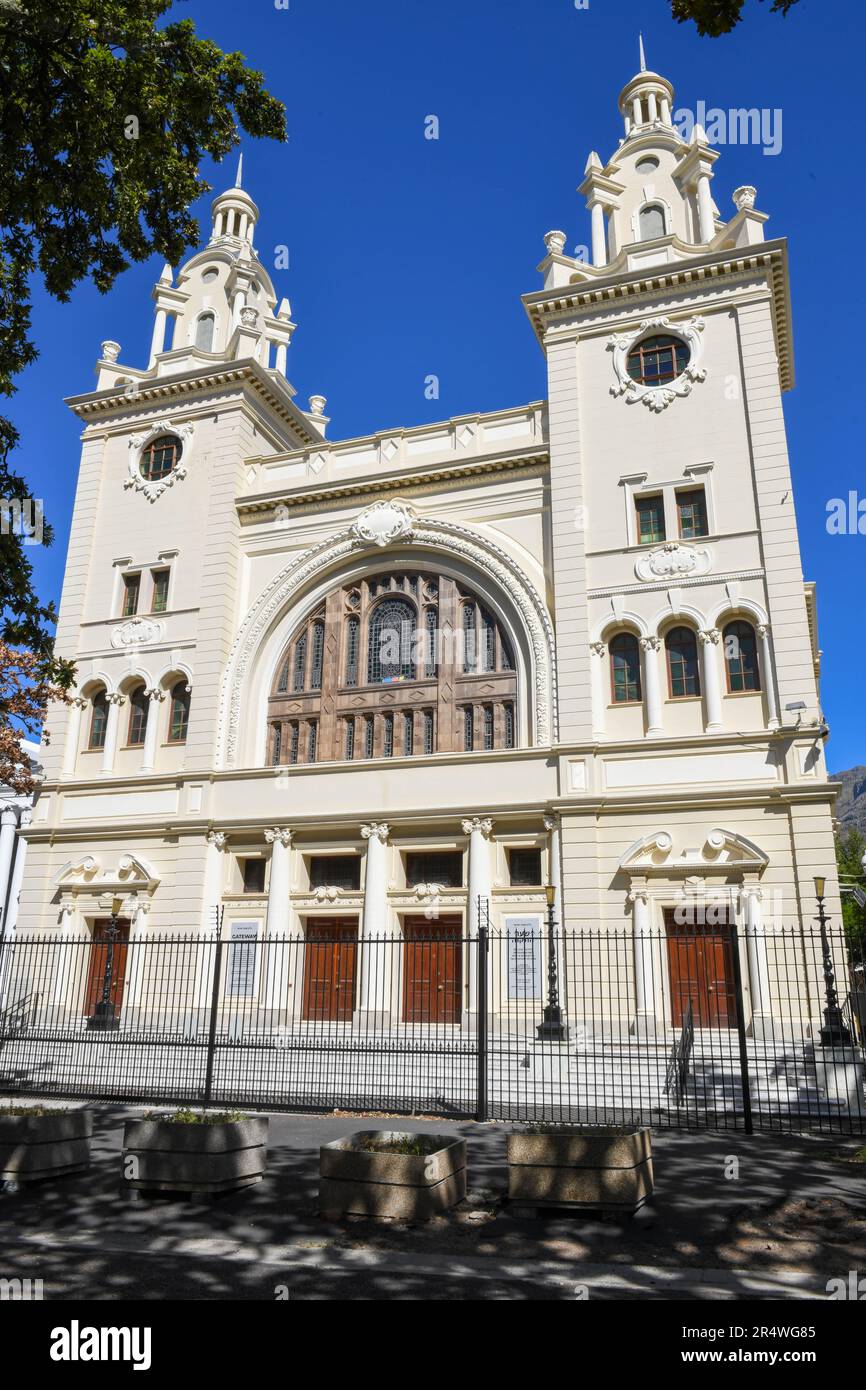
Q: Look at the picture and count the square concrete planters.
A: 4